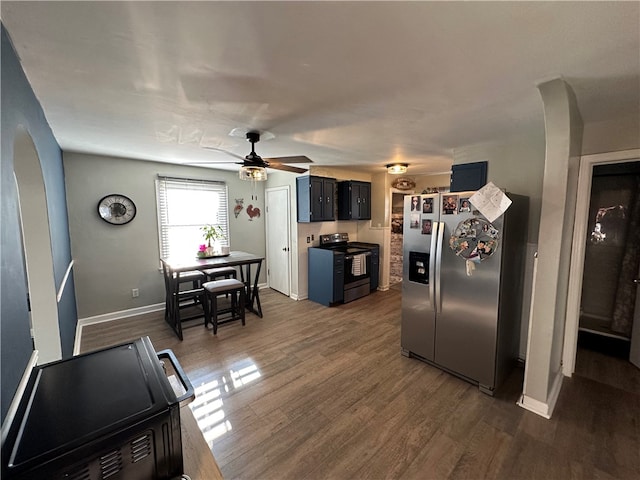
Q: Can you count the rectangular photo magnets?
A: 6